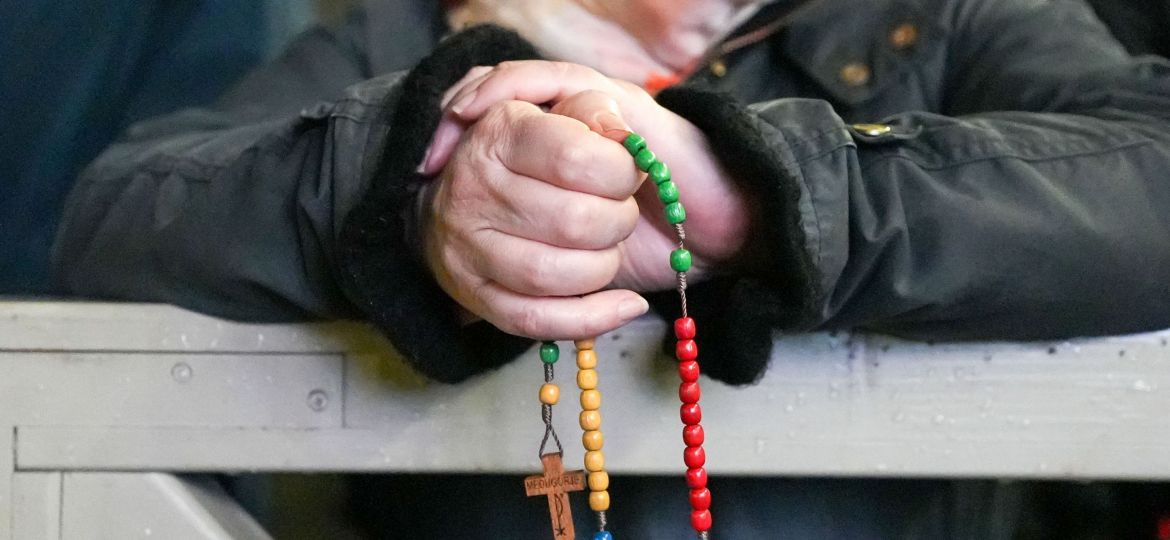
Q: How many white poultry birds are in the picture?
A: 0